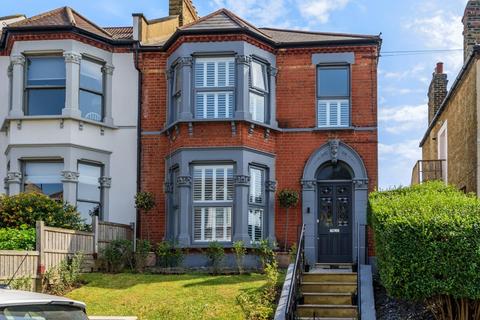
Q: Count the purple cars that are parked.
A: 0